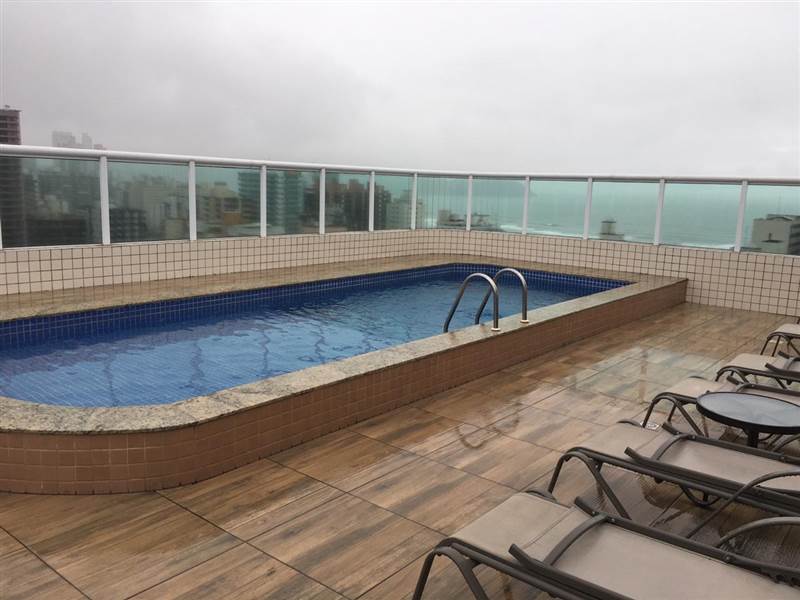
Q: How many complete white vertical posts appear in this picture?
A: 11